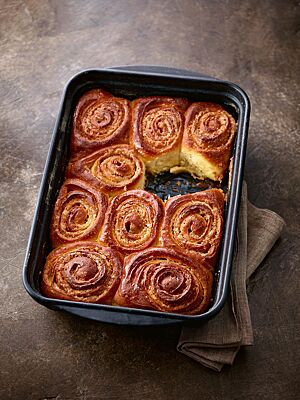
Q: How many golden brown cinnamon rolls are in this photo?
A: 9